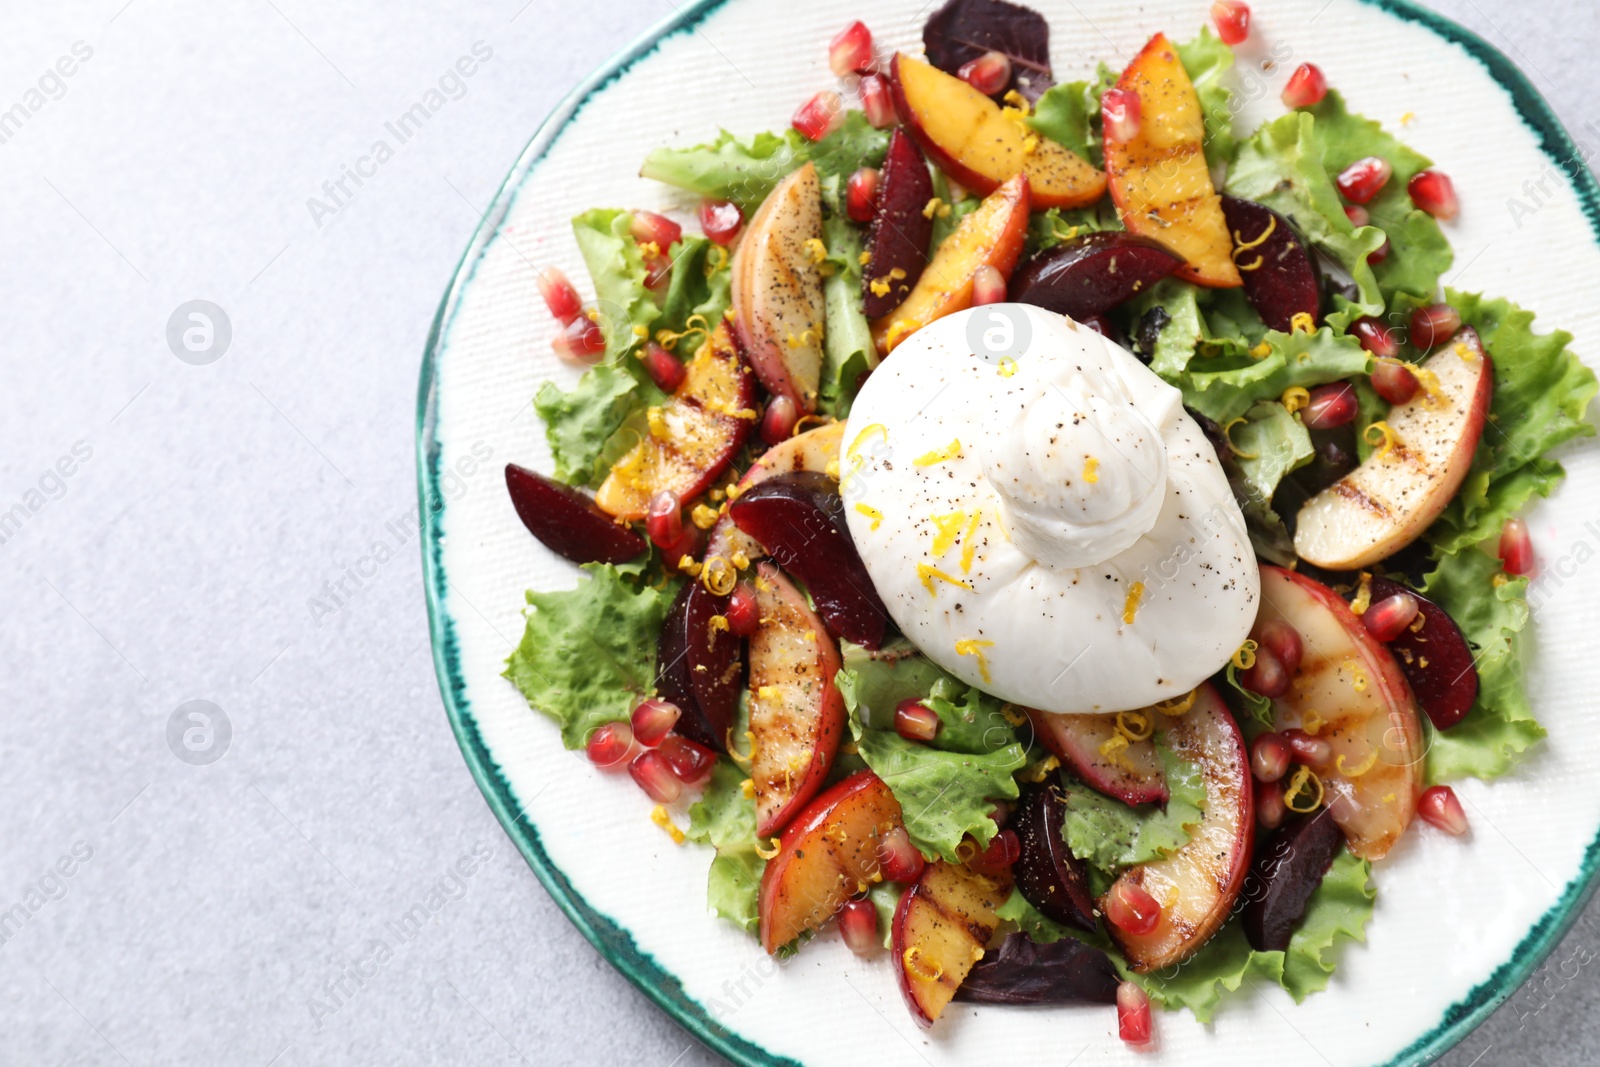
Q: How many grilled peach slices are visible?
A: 13